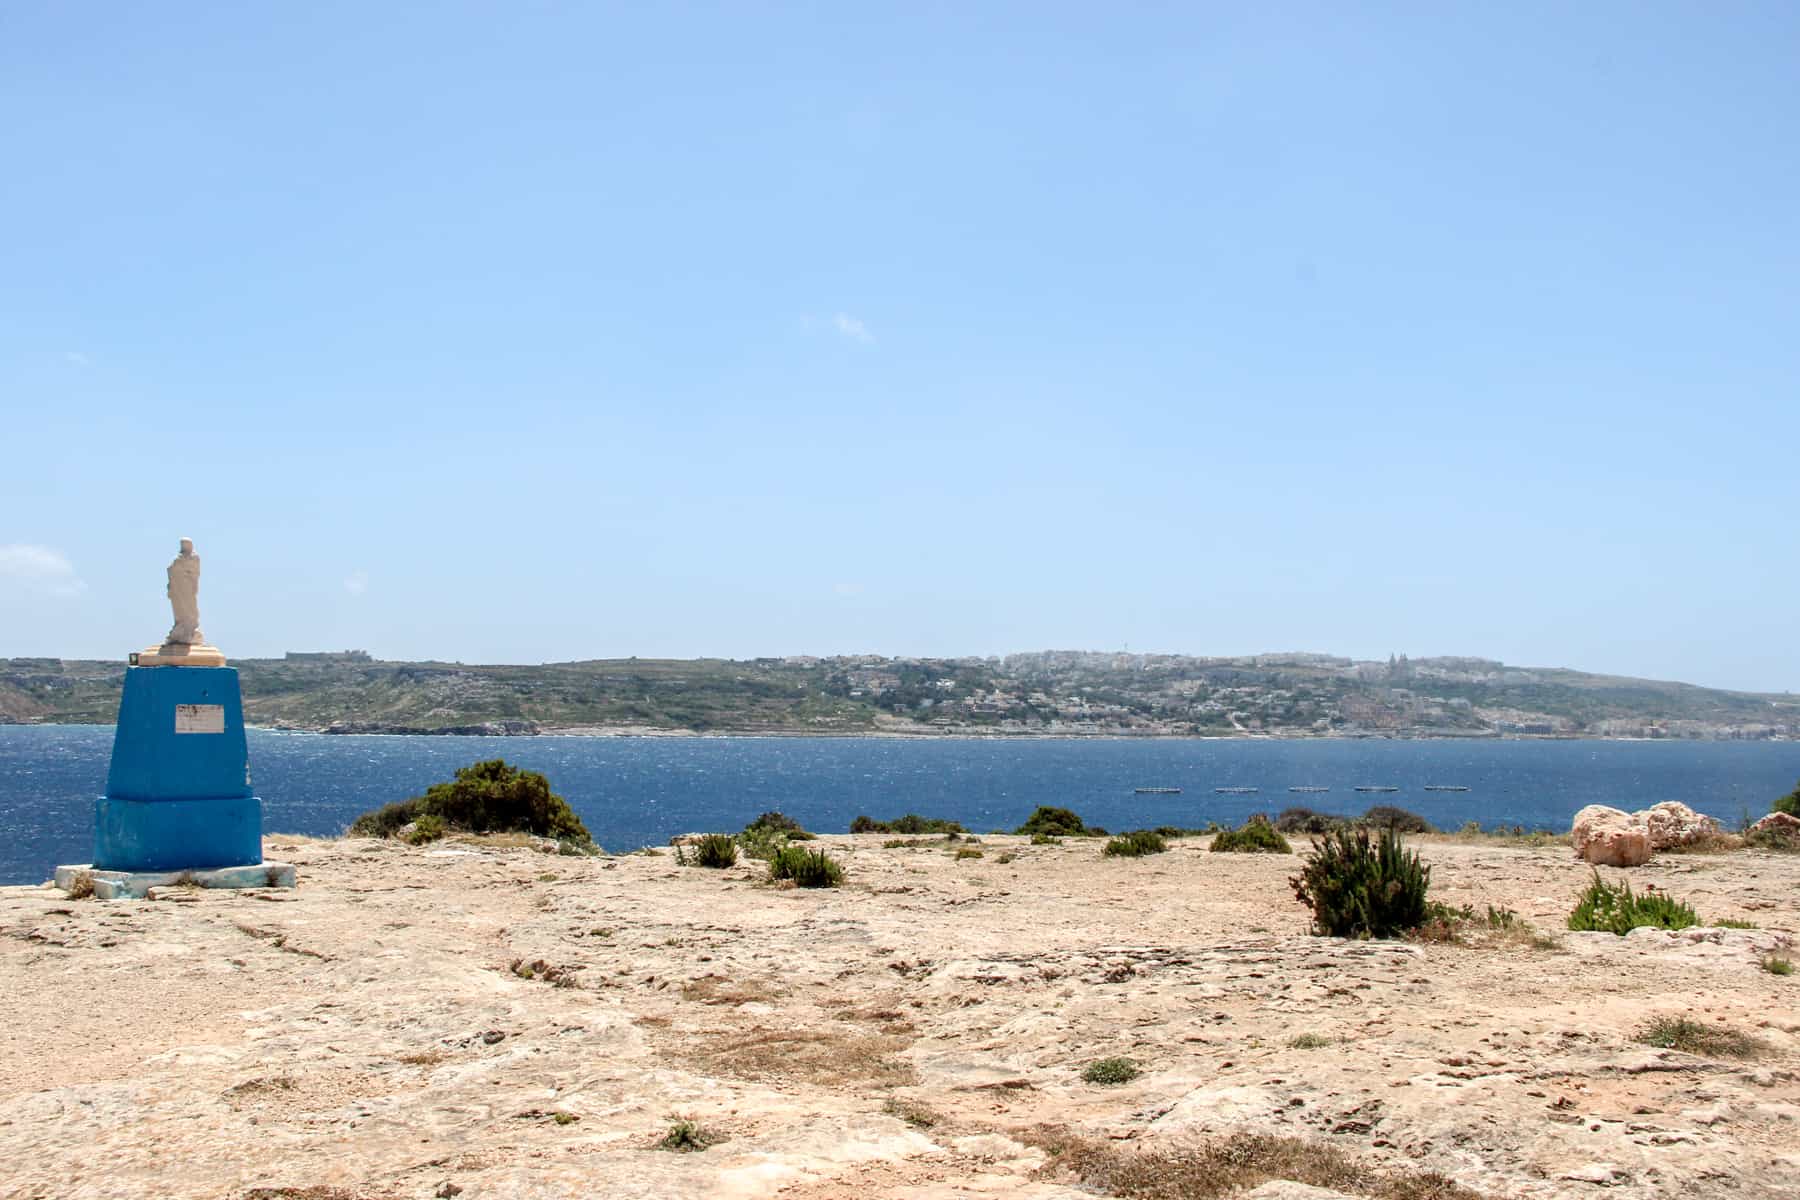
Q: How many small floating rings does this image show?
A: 5